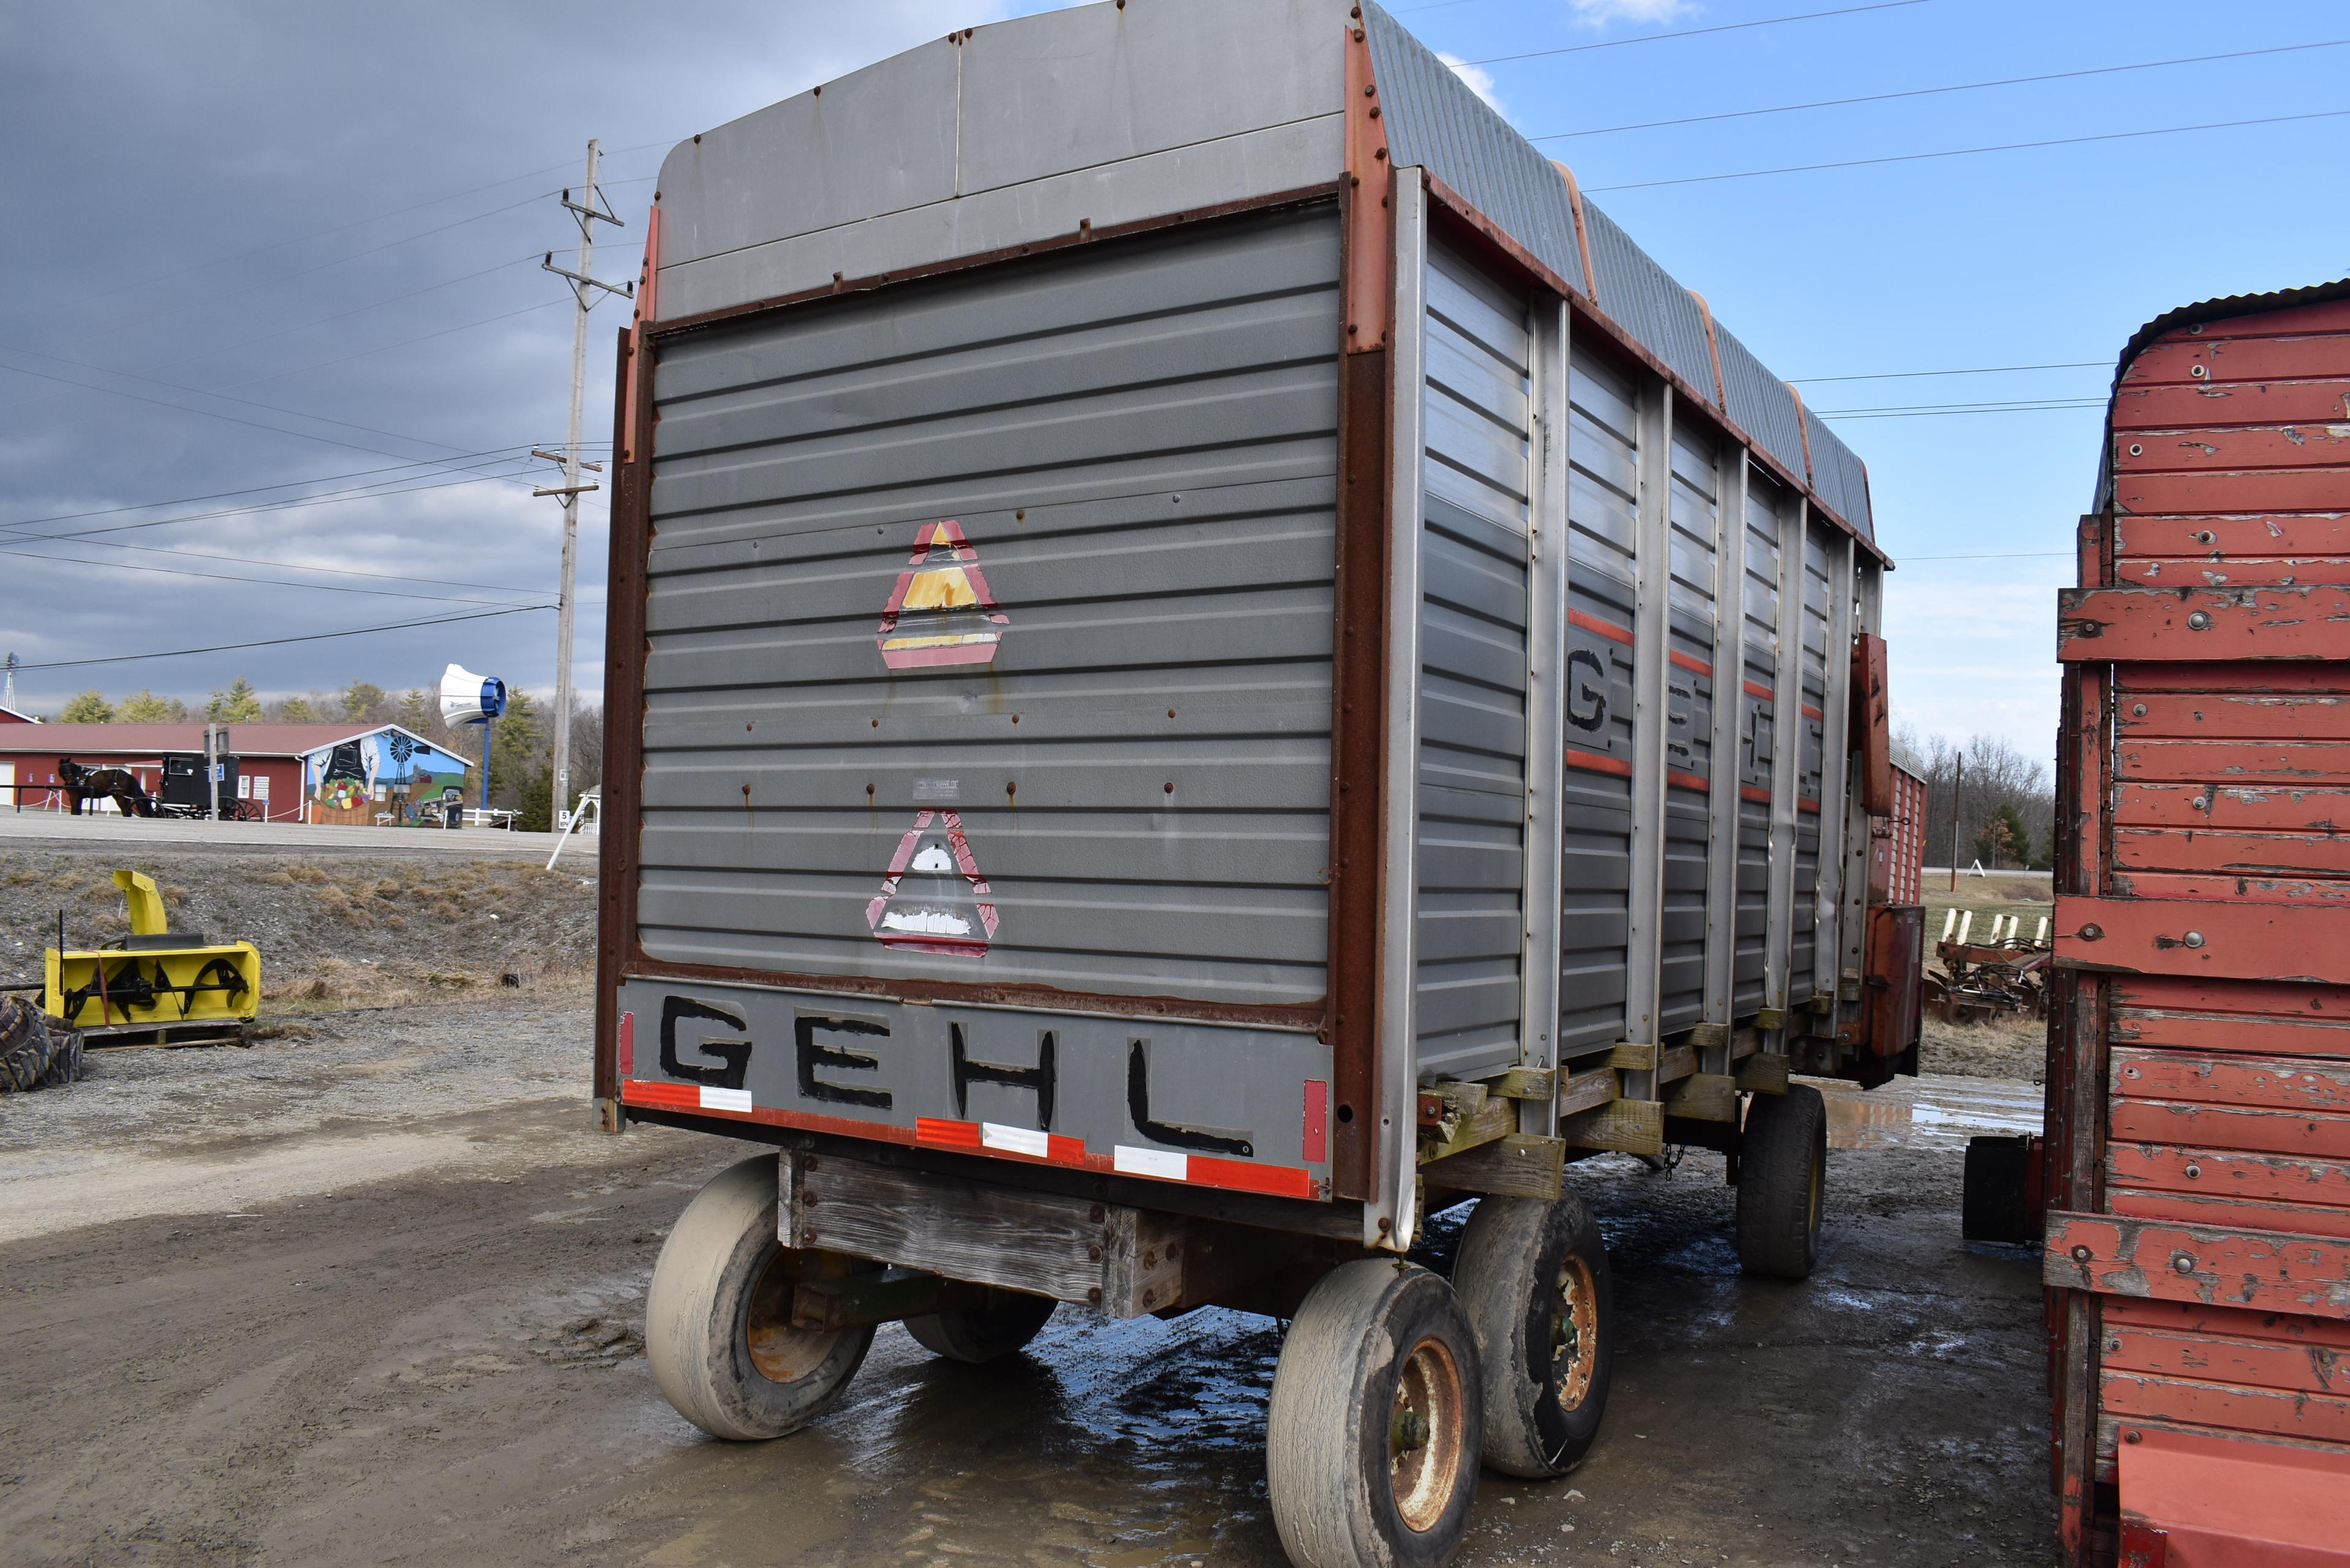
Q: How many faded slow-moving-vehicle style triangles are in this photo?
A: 2